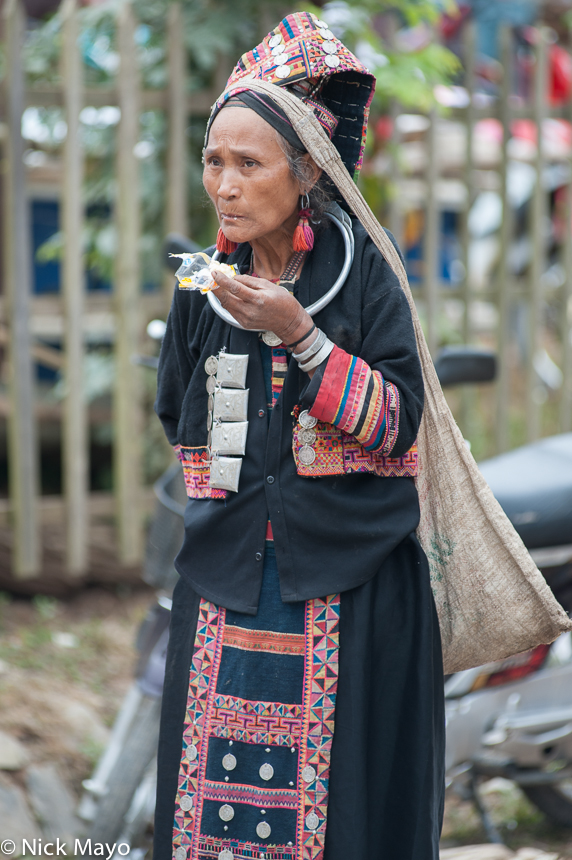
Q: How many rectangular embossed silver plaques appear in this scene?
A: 4